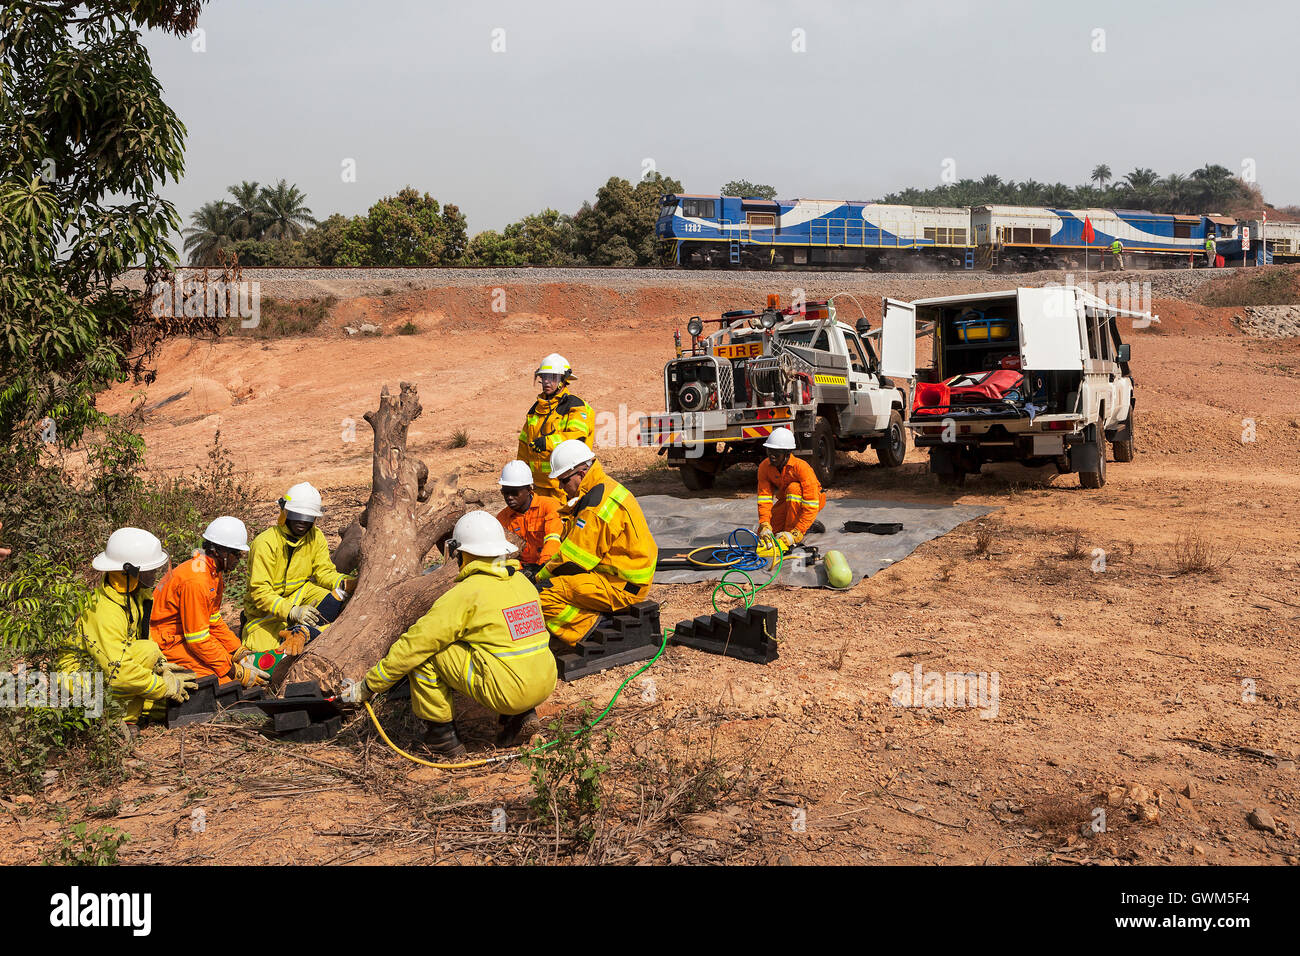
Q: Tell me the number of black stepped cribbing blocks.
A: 3